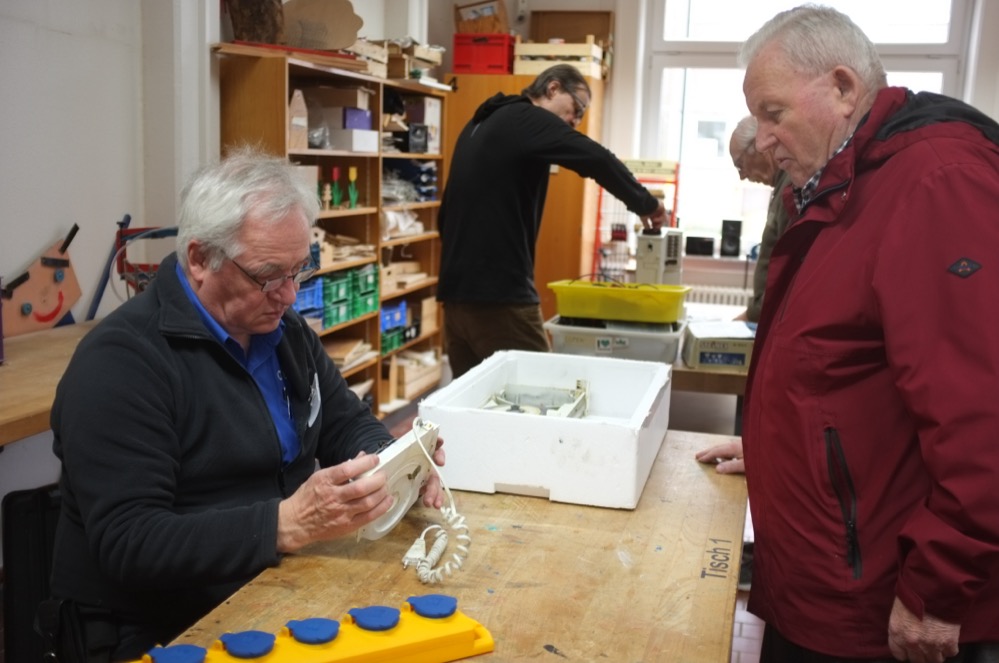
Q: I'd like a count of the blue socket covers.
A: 5